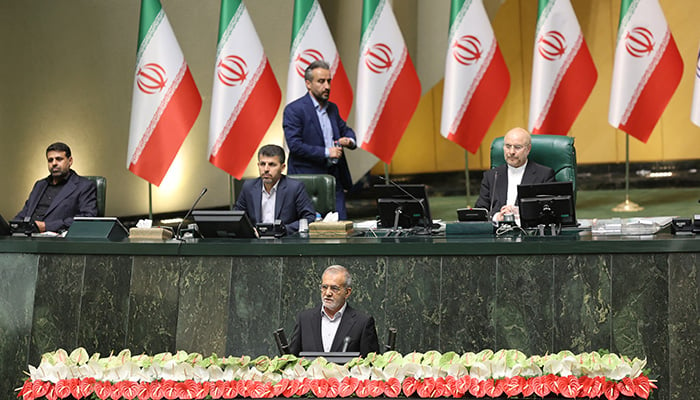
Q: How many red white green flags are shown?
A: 7